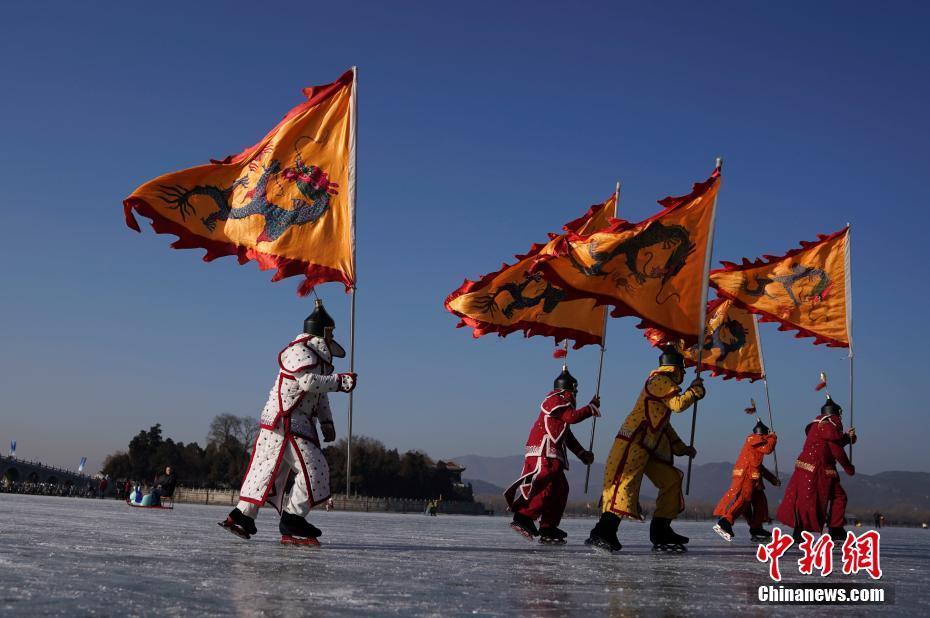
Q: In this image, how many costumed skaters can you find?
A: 5